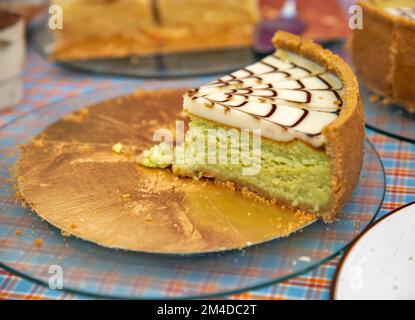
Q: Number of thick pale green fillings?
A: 1